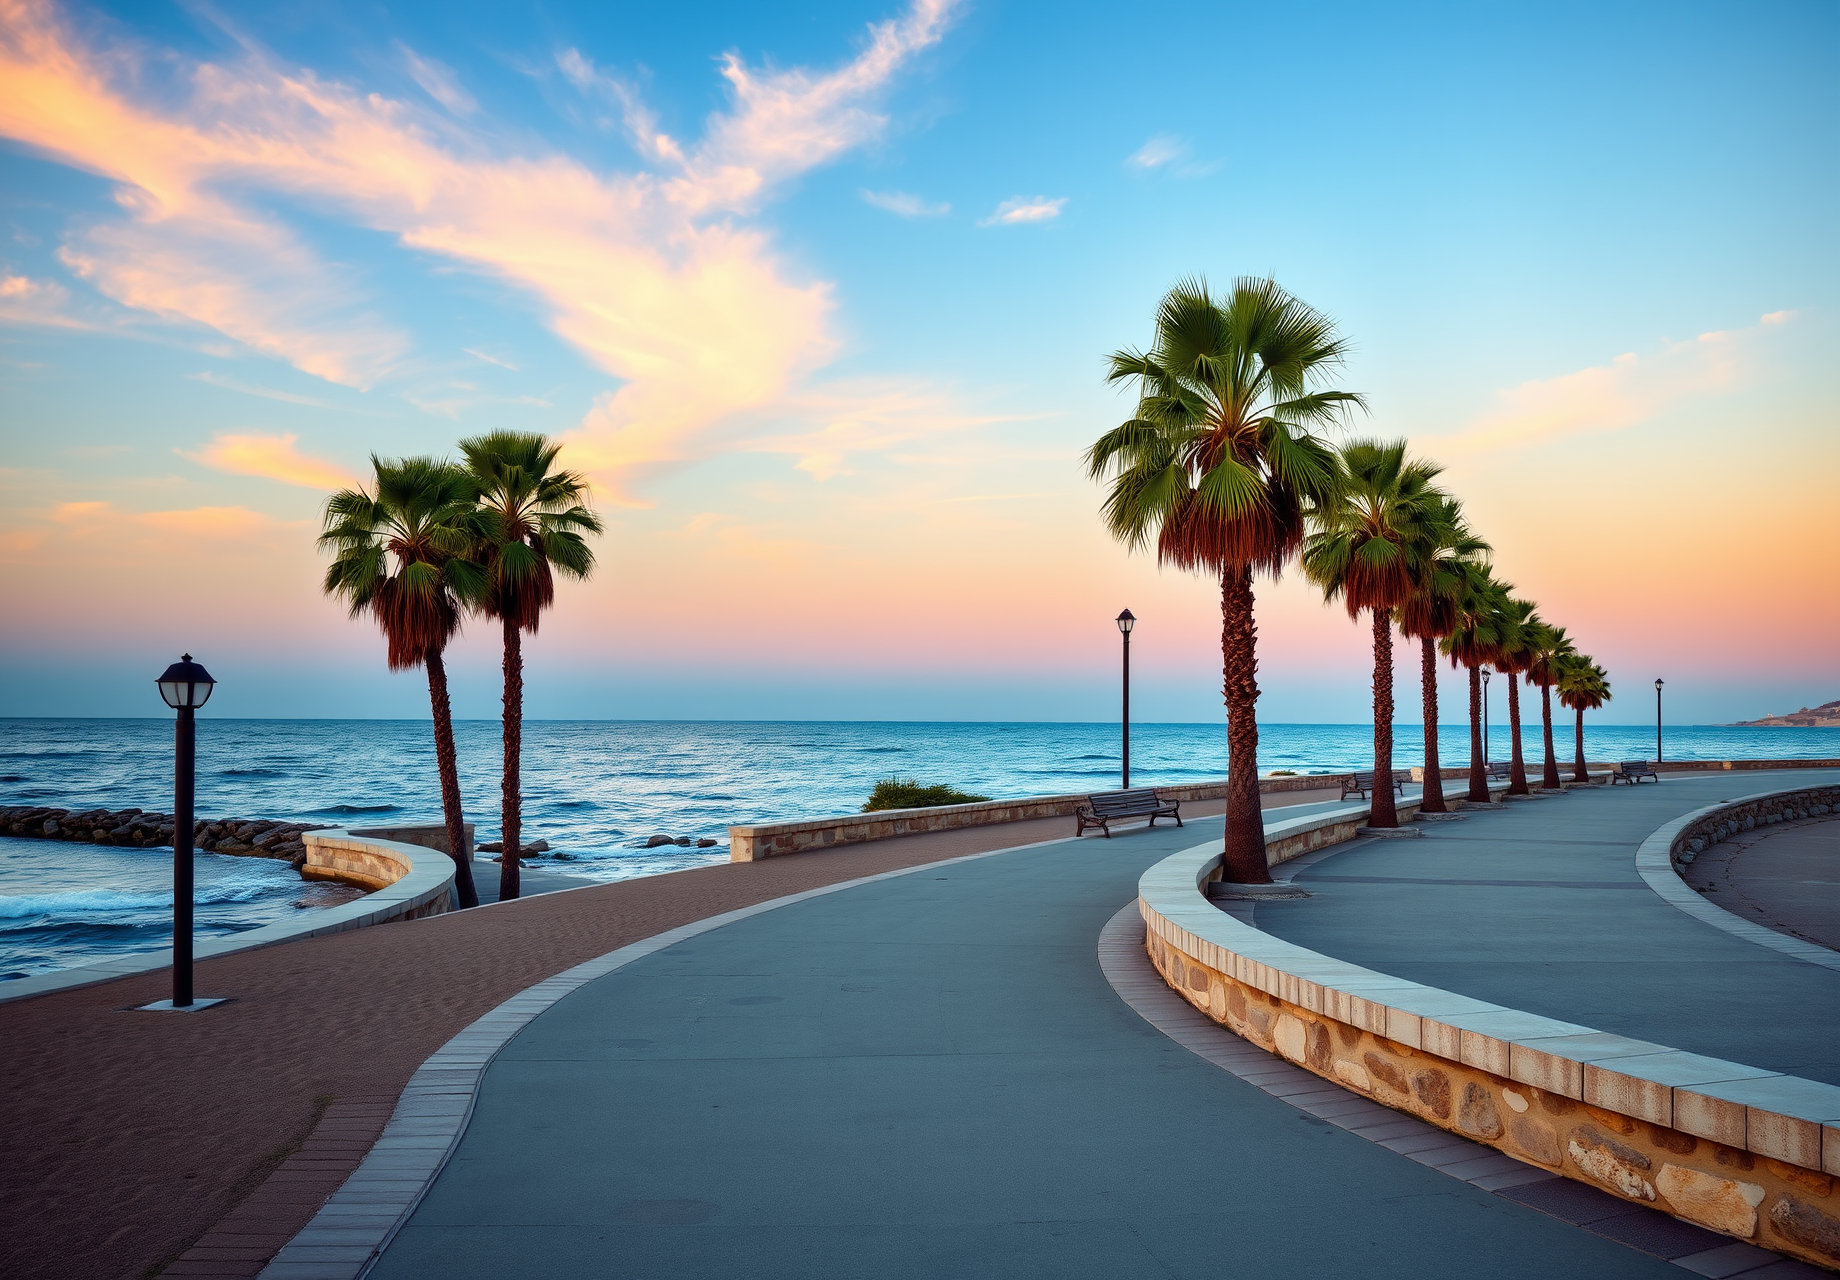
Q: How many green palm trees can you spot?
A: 9